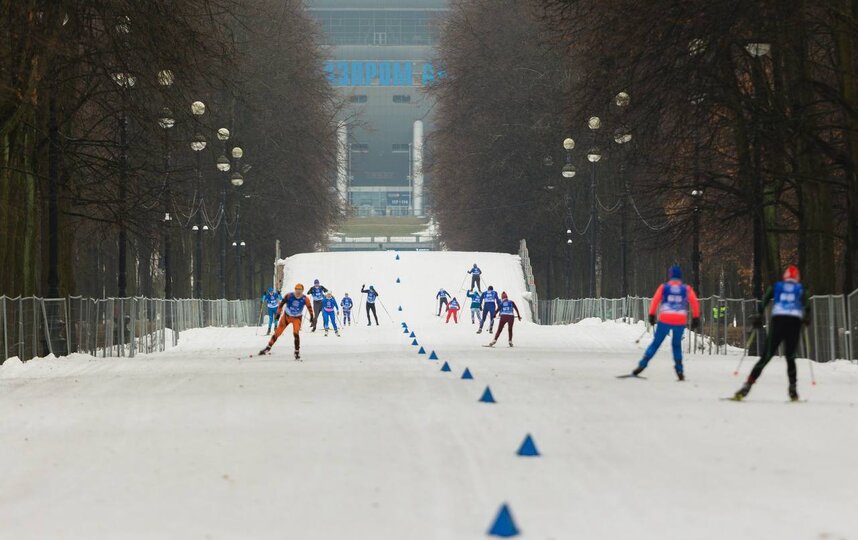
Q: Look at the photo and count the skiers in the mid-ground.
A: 12